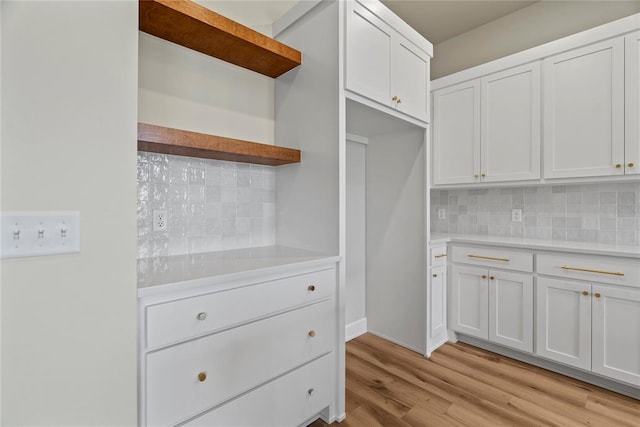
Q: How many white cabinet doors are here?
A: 11